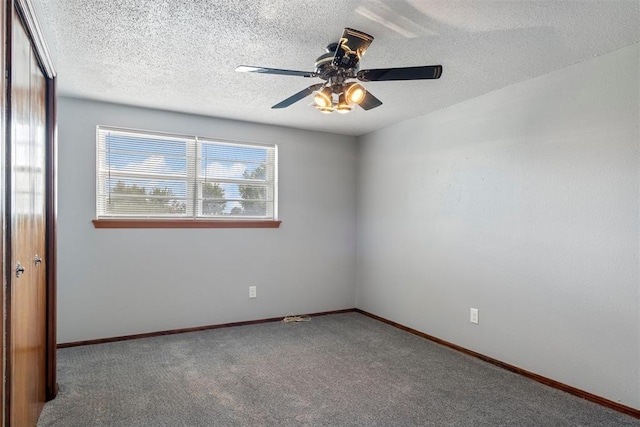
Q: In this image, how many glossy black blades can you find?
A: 5